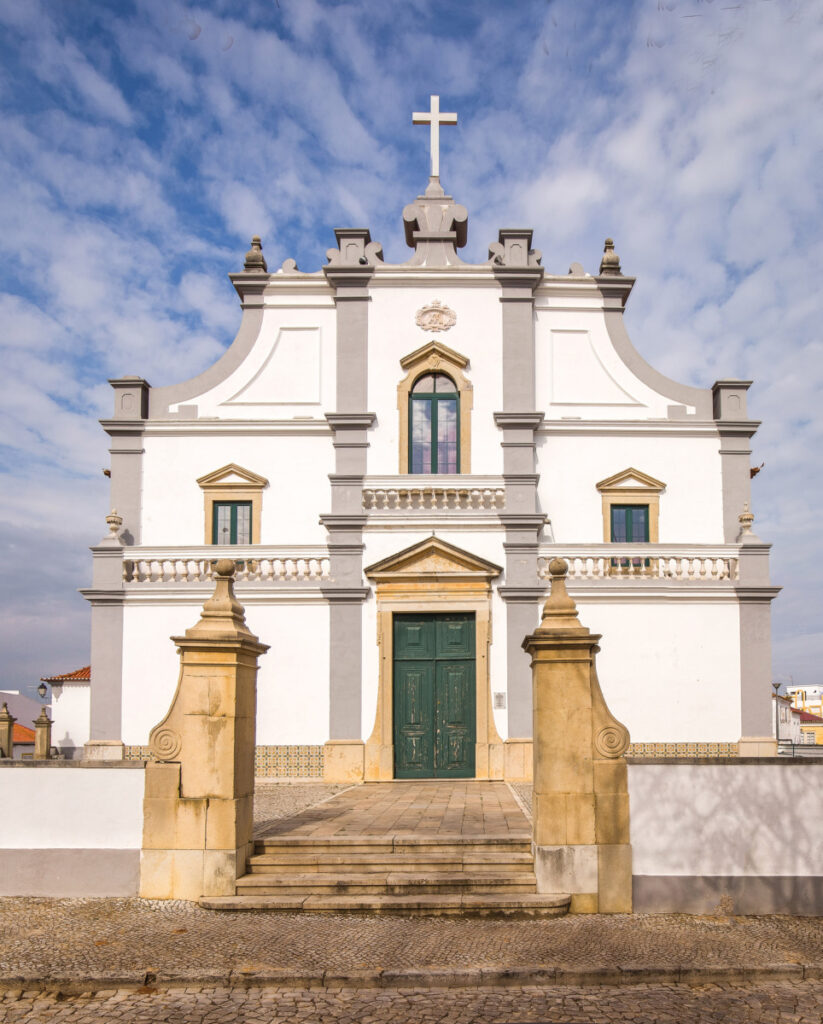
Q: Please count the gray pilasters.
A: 4